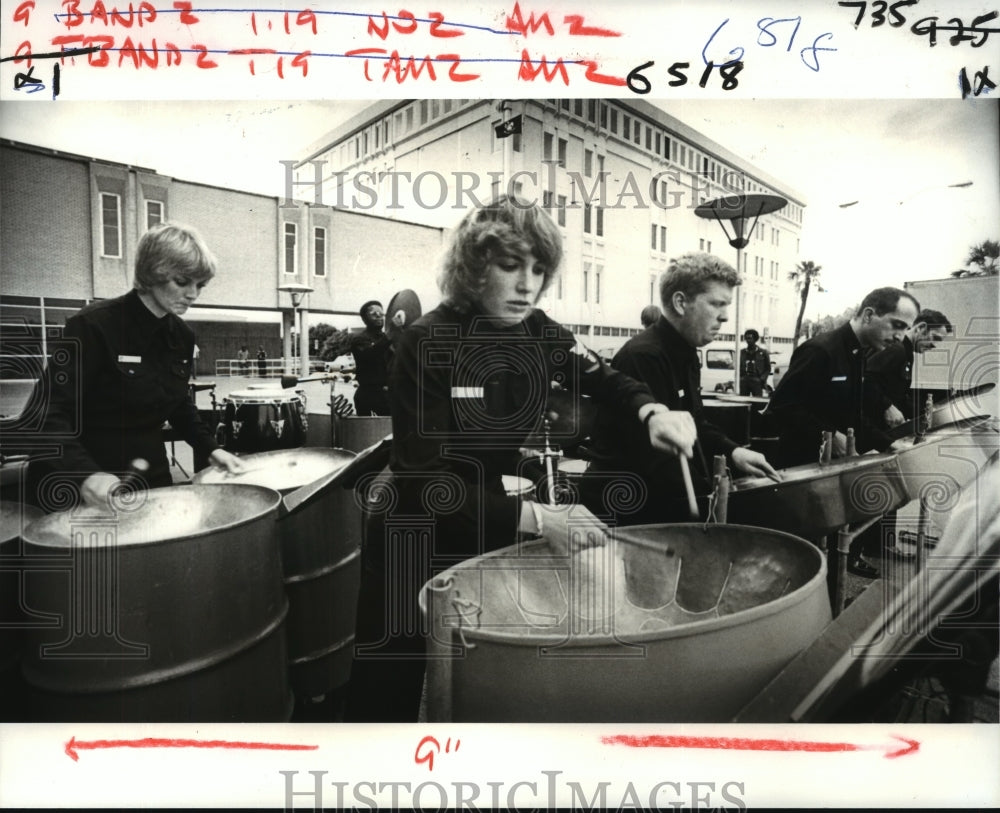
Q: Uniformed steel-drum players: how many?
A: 5